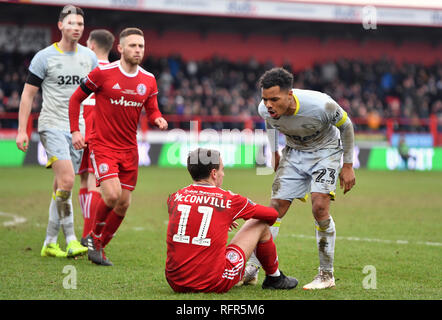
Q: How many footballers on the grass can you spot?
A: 5